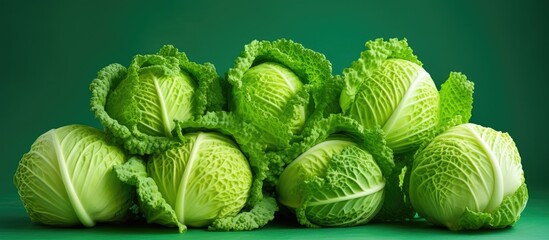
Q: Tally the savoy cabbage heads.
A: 7